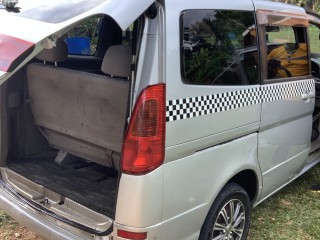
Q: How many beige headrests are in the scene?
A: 2